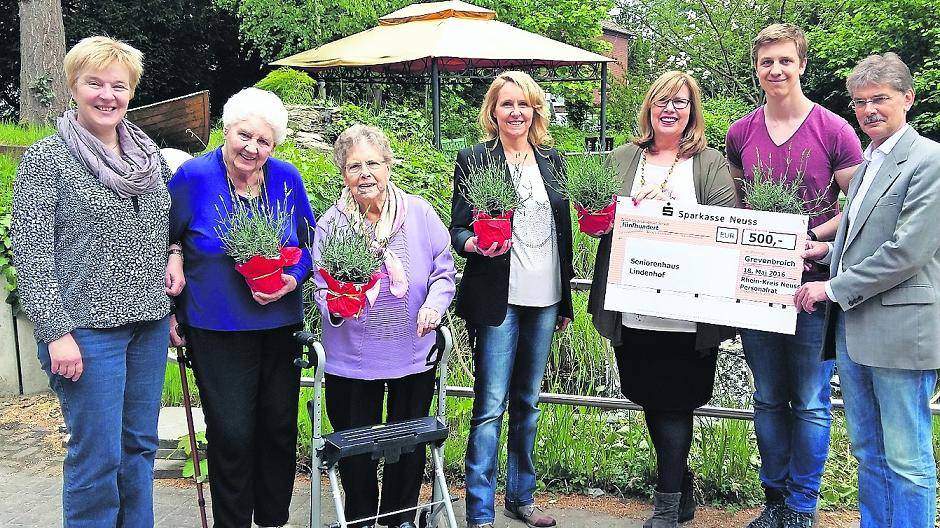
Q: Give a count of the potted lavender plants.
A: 5